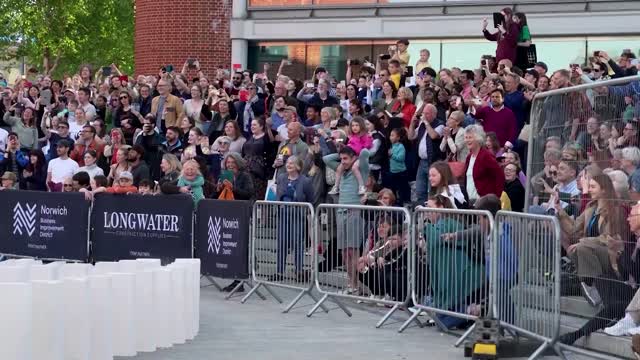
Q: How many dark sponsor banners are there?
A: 3